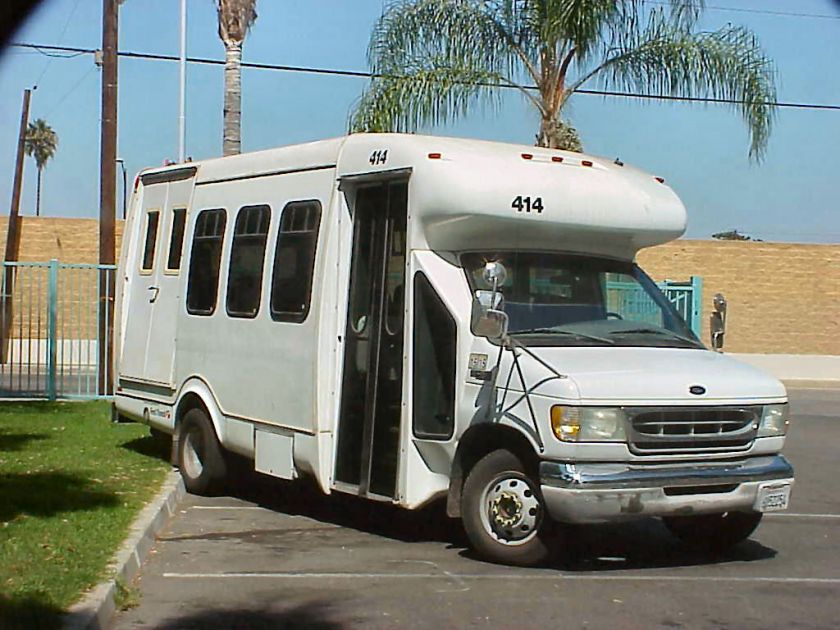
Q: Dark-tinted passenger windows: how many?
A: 3